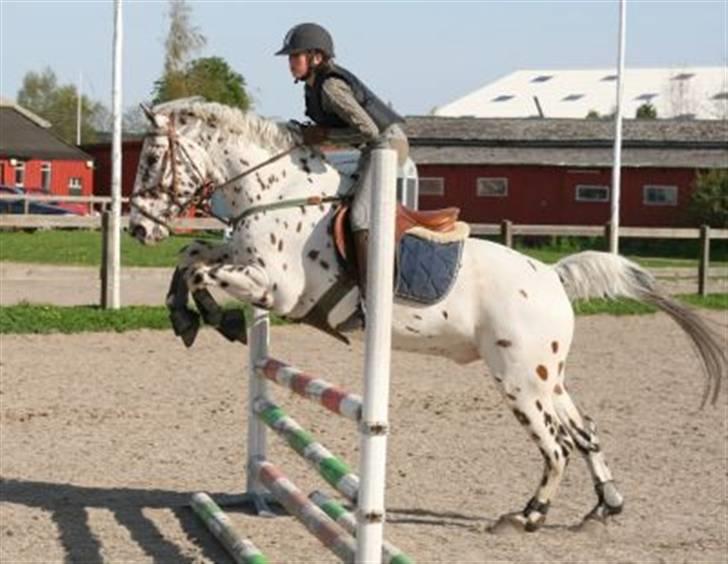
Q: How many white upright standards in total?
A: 2